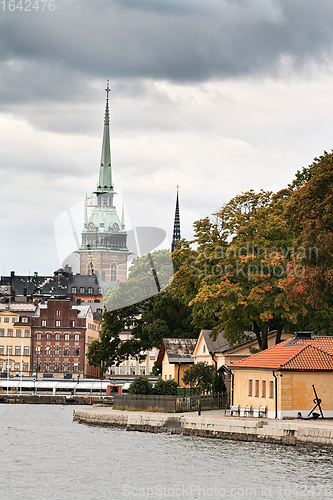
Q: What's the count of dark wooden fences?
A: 1